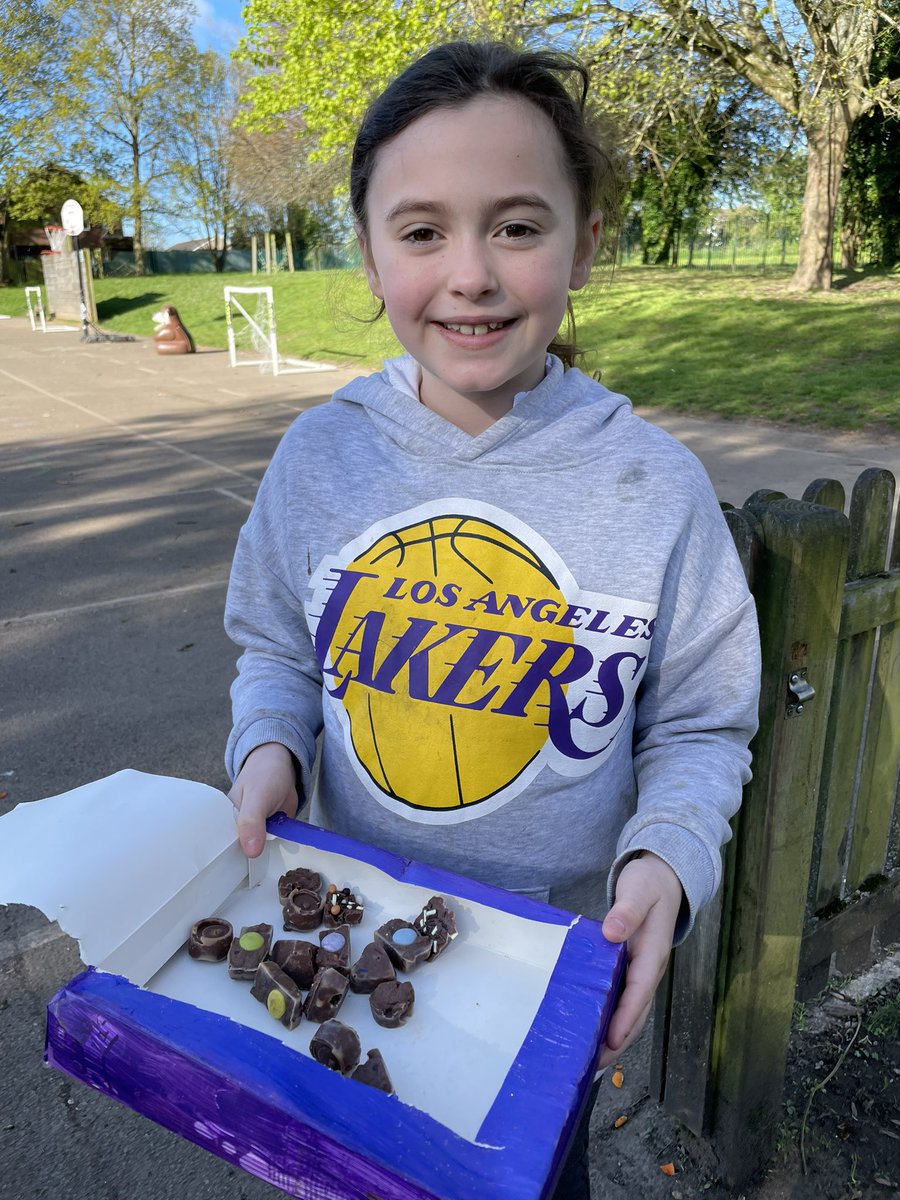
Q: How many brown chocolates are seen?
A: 15